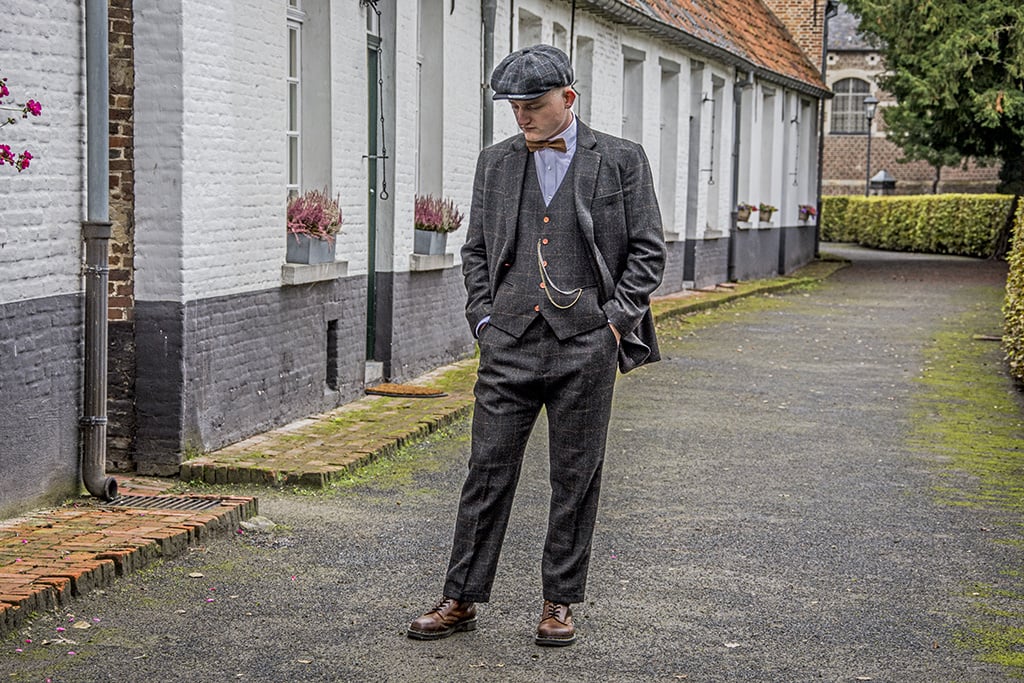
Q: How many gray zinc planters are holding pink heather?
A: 2